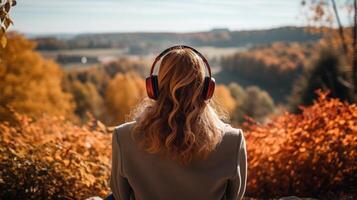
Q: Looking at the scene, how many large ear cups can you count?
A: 2